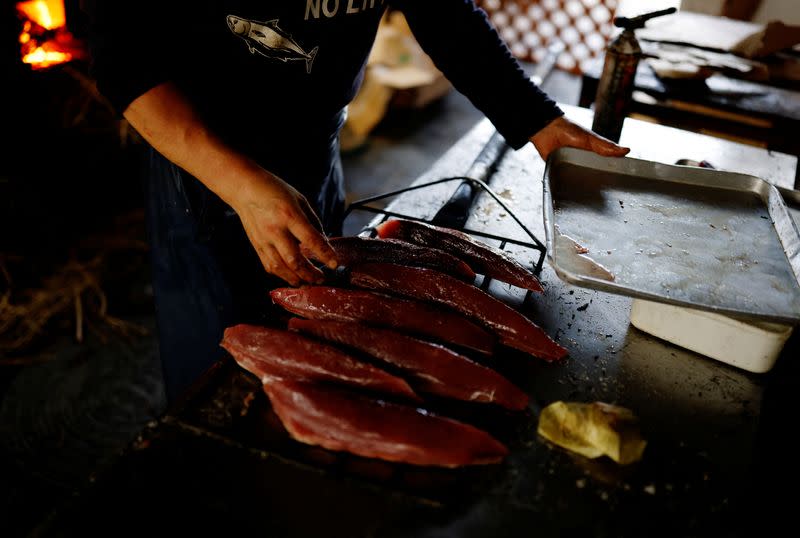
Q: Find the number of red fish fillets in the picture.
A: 7